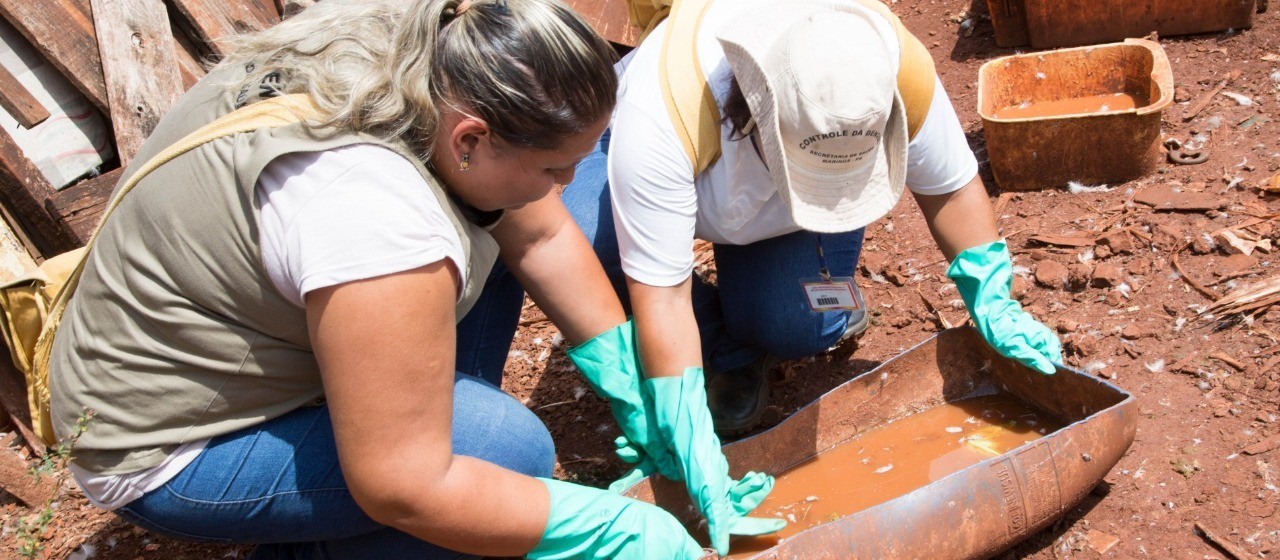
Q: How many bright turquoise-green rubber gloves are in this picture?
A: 4